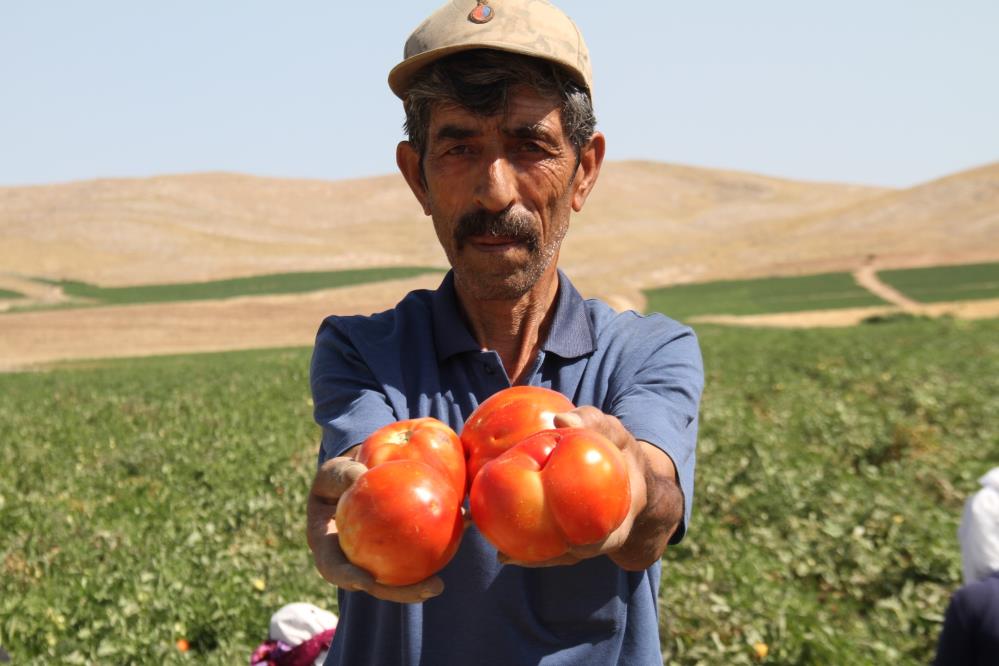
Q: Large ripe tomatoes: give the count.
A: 4